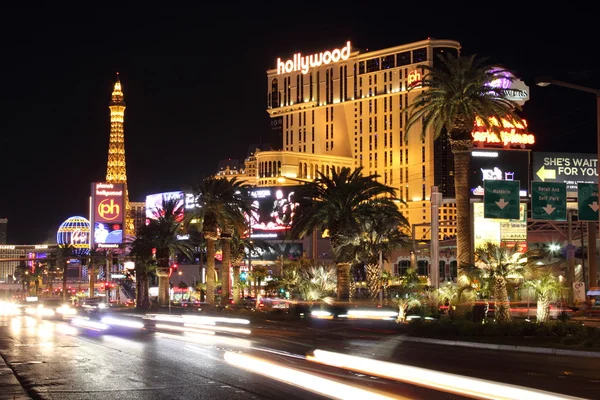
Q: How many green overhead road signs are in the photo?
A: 3